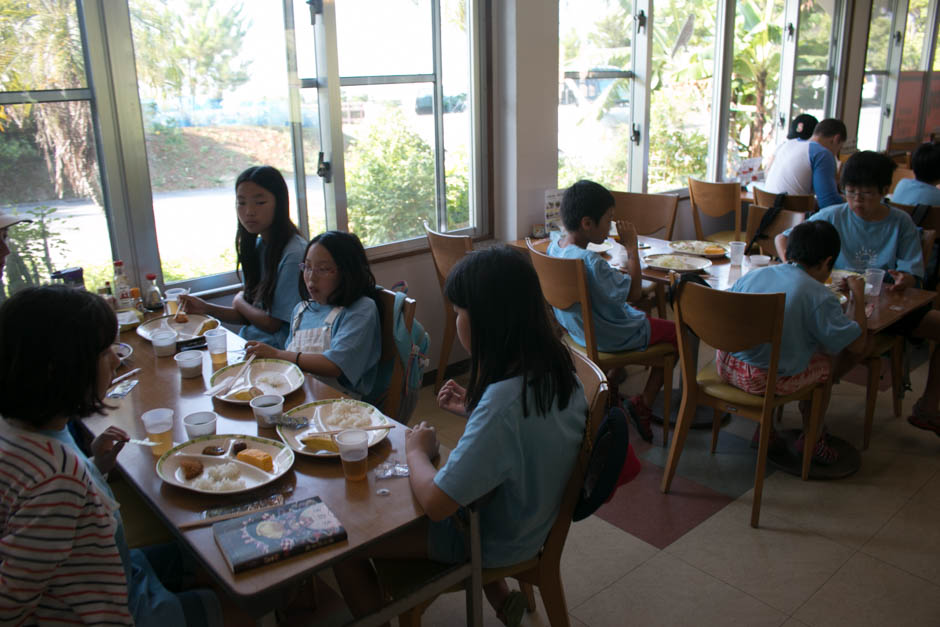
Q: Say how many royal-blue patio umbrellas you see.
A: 0